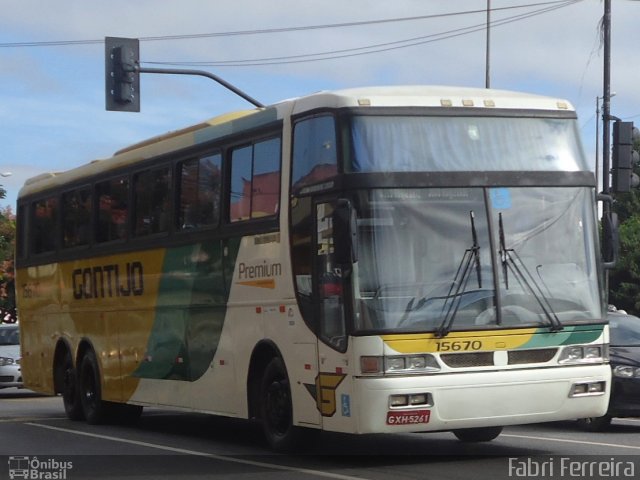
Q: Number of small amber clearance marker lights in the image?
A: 5